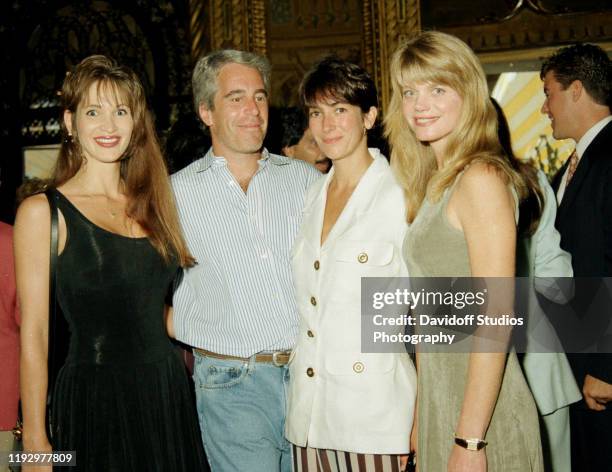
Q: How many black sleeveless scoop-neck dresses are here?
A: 1